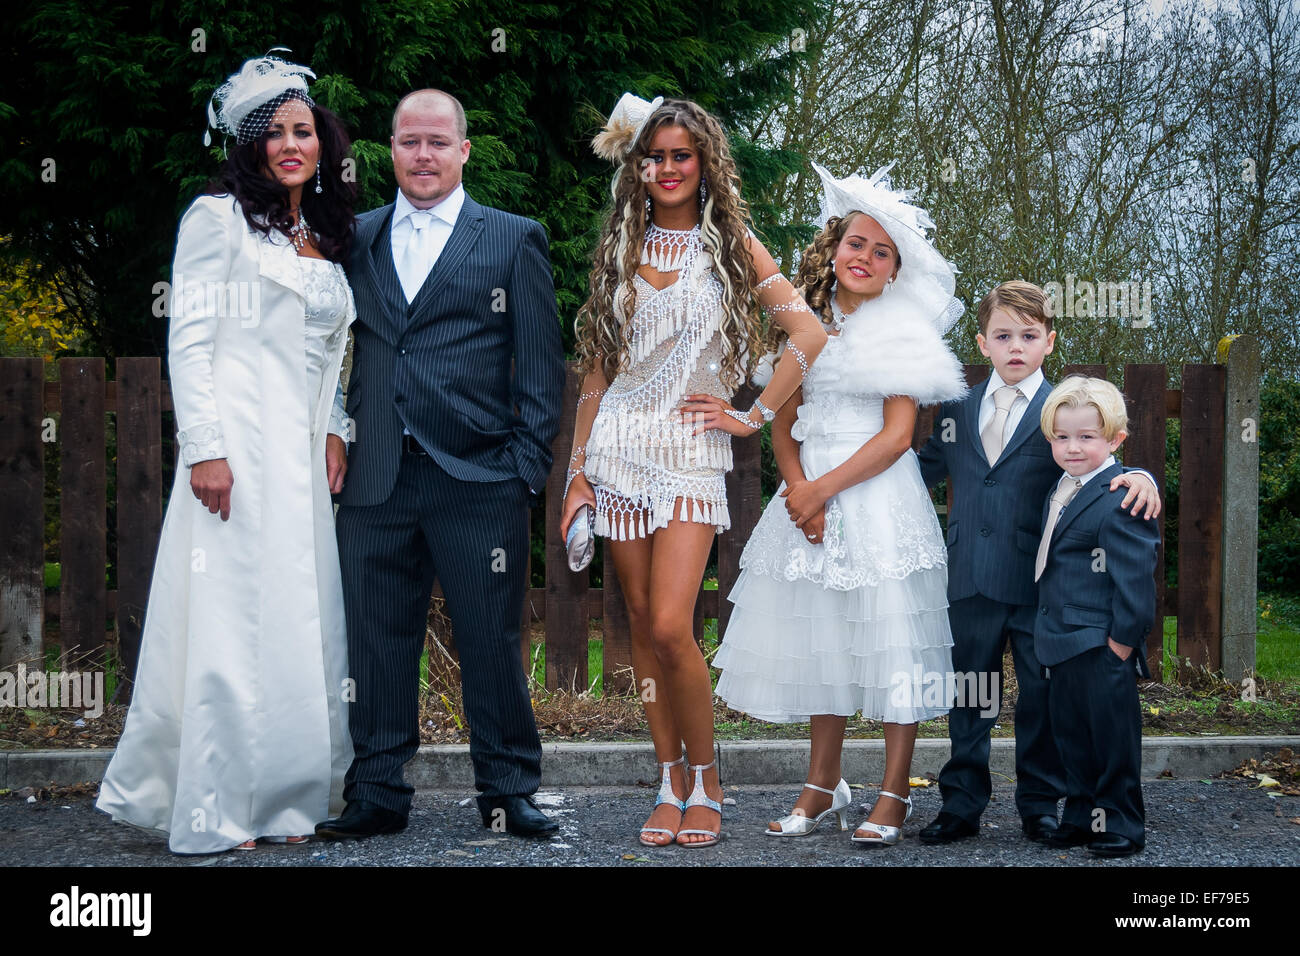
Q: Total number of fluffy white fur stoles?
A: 1